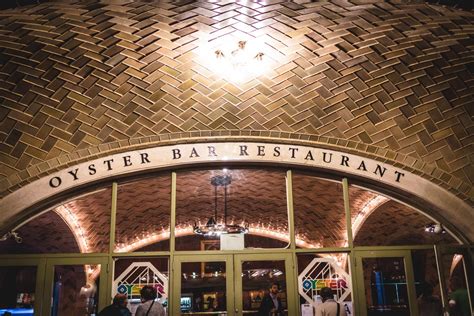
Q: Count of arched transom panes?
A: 5